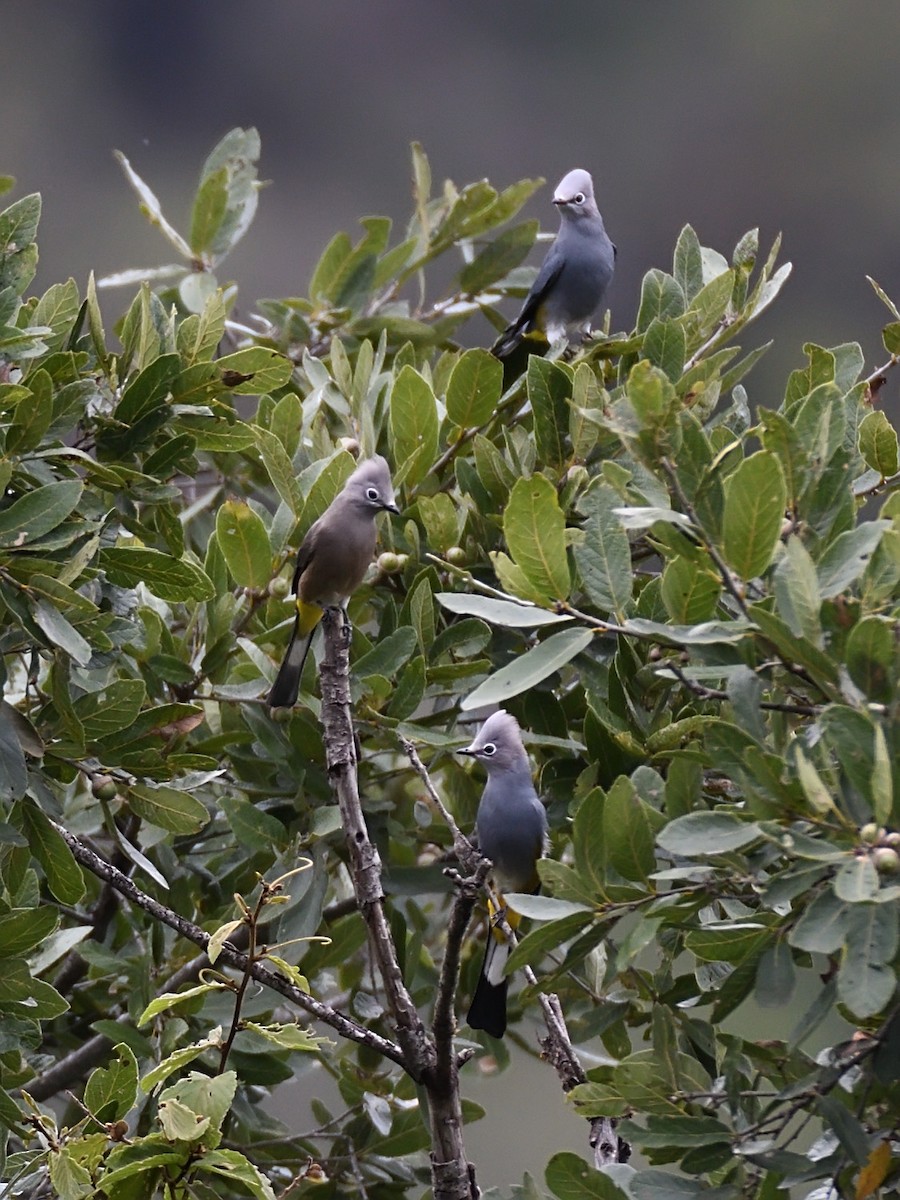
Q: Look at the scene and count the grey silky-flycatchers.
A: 3